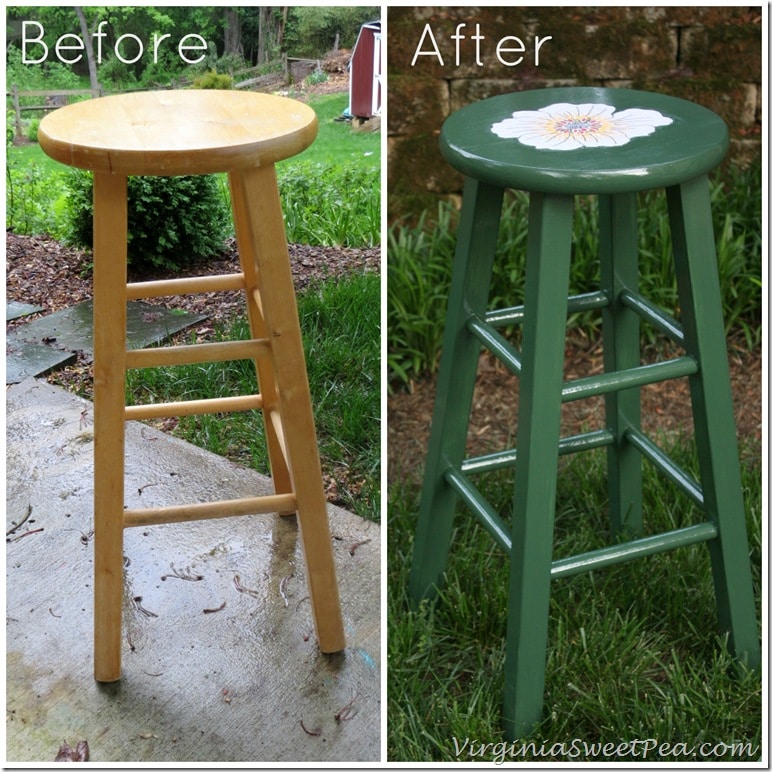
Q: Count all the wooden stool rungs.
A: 14